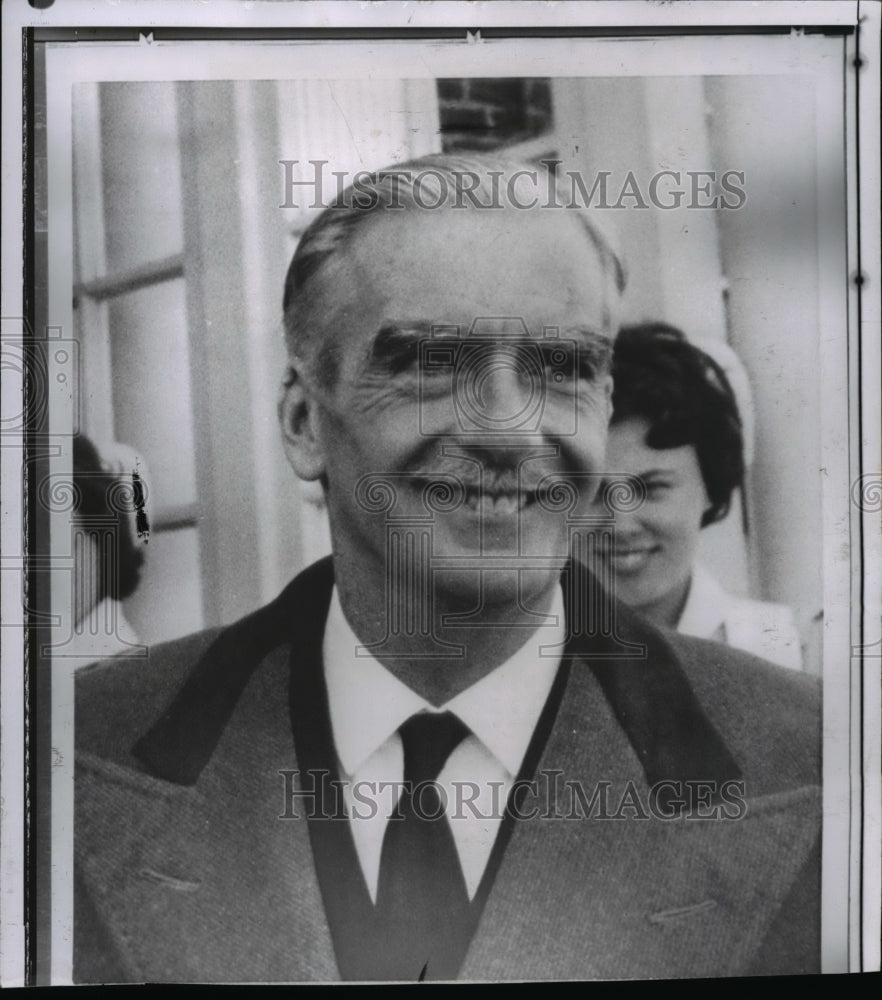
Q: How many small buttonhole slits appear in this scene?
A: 2